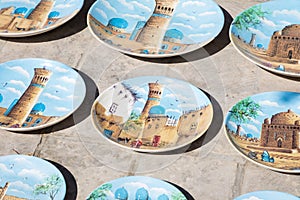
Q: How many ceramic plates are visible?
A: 9